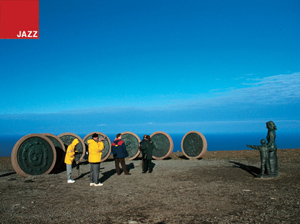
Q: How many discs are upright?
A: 7